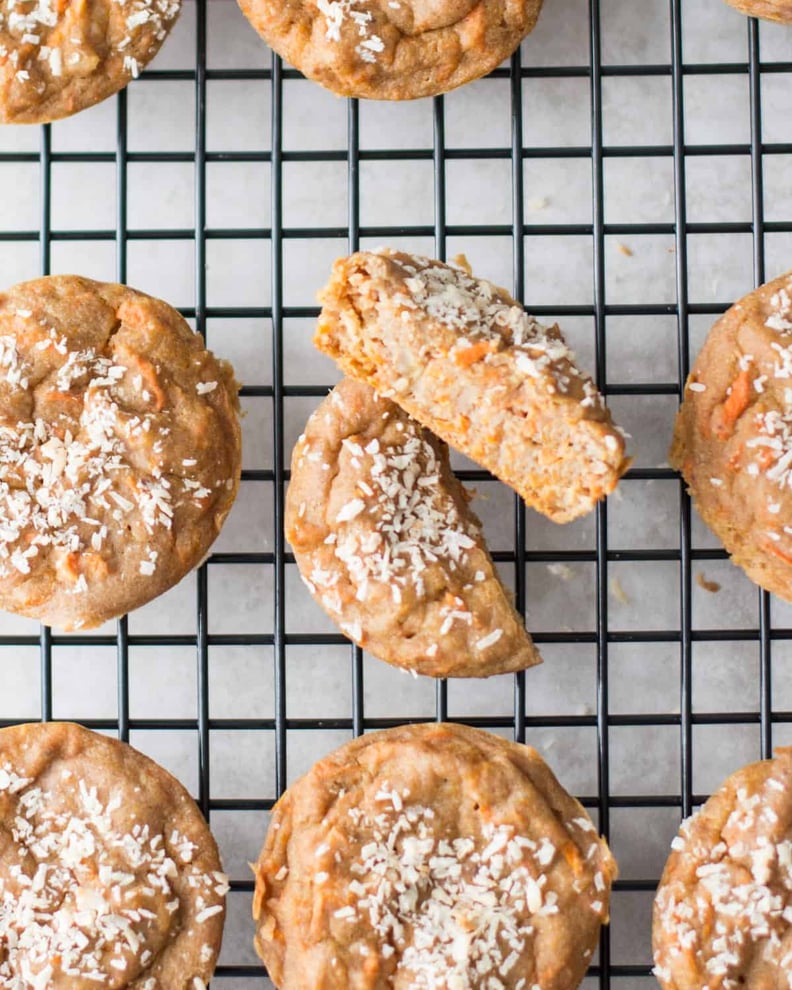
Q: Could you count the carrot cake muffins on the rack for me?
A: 9